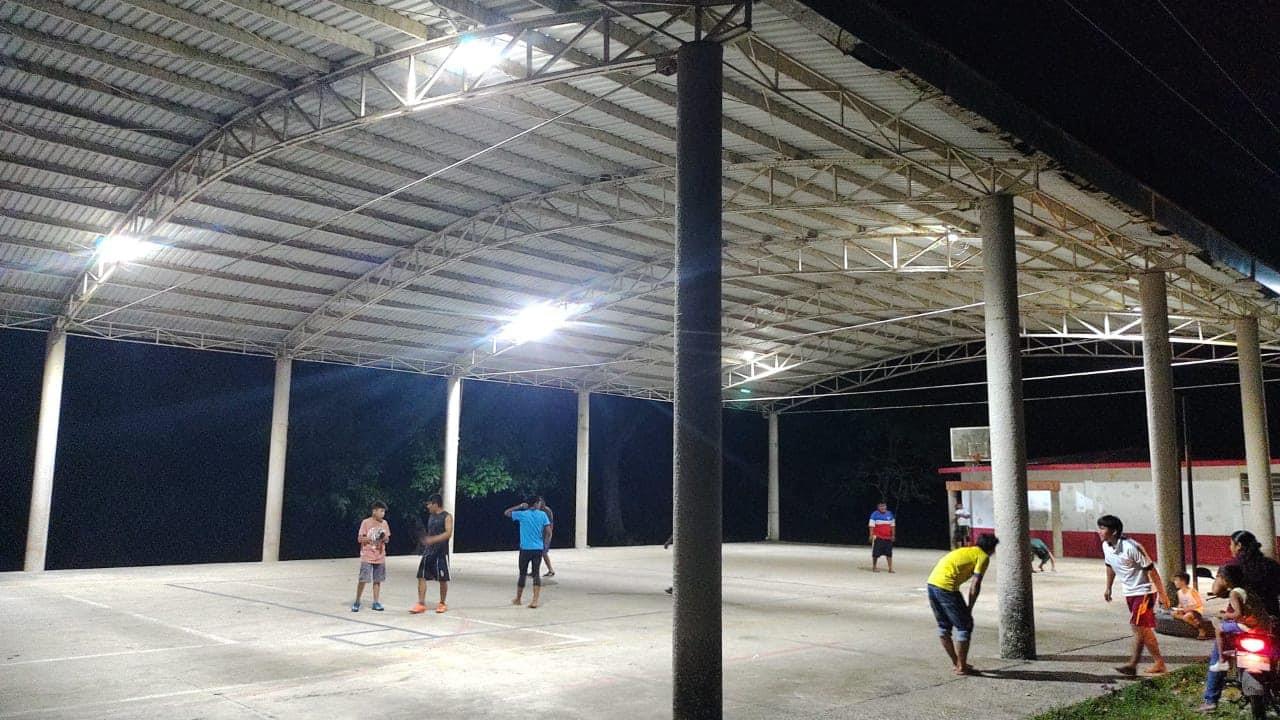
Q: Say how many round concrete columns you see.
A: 9